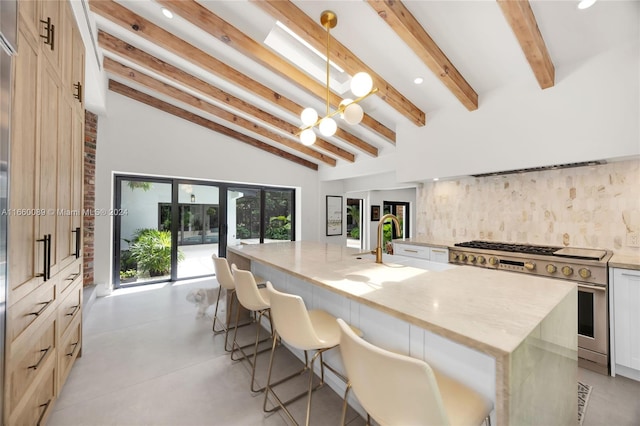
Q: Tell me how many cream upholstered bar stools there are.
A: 4